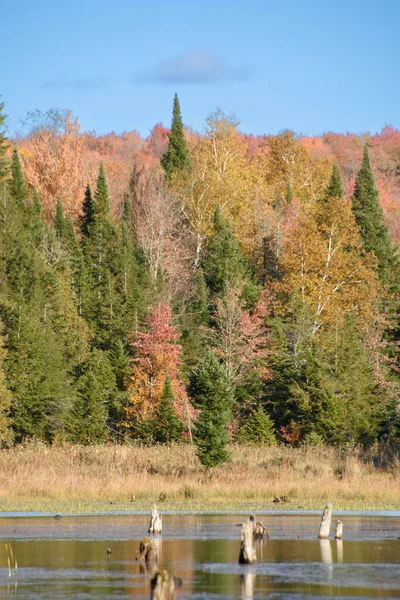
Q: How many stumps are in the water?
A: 7